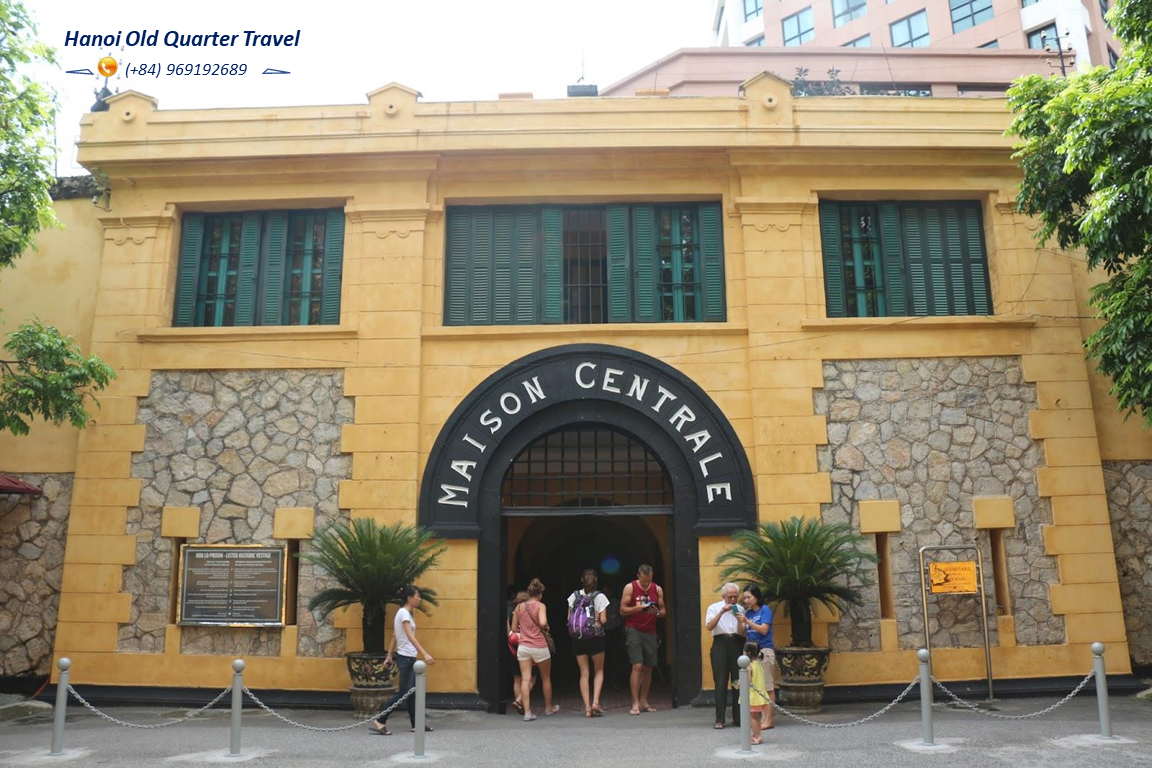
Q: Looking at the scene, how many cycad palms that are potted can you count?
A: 2